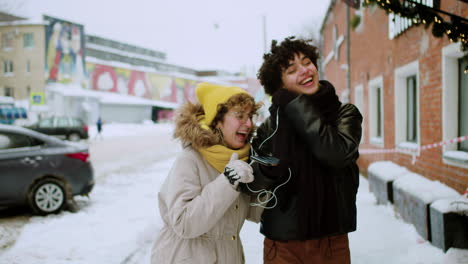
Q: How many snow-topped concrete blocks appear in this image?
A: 3